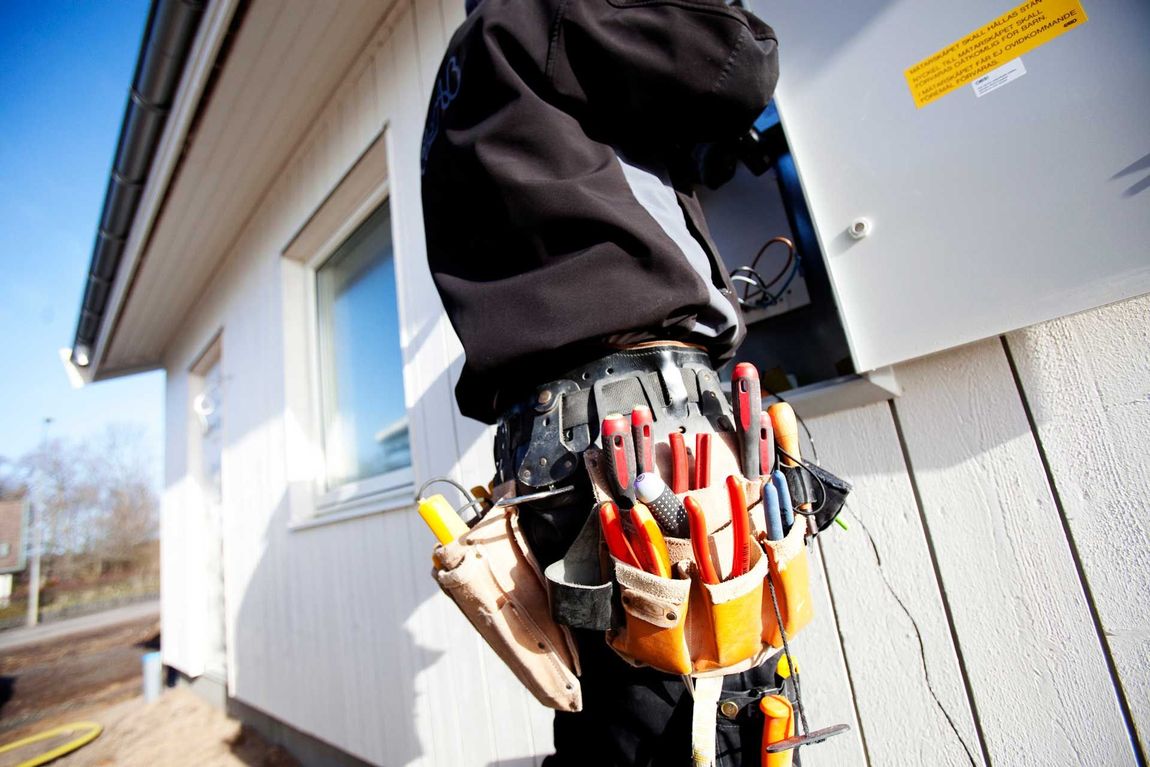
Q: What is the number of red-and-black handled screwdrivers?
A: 4